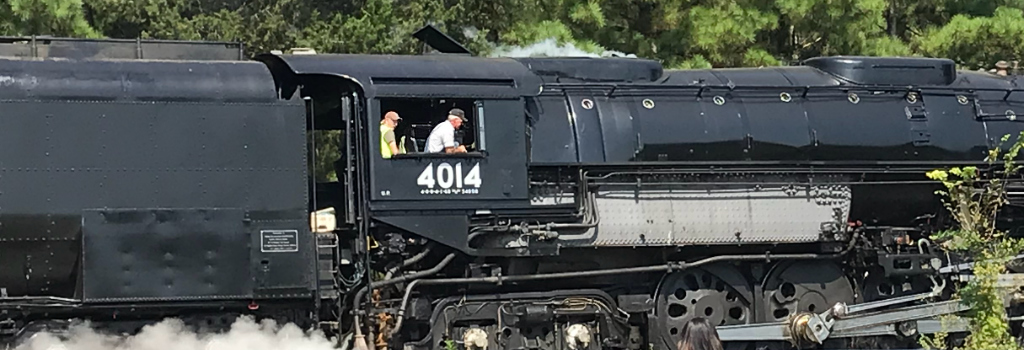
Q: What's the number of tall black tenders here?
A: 1